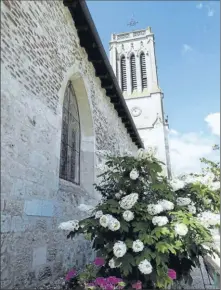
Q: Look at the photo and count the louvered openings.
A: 3